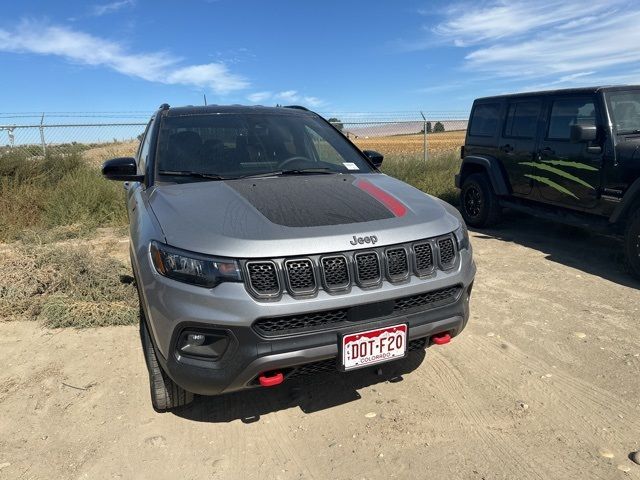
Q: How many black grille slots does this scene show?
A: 7